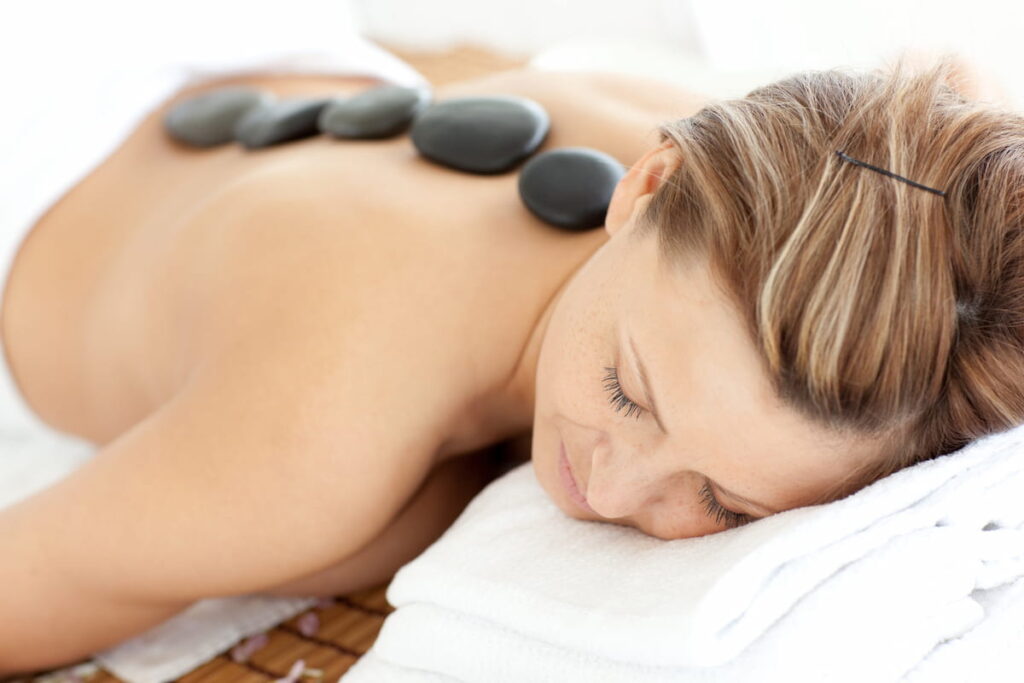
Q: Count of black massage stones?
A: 5